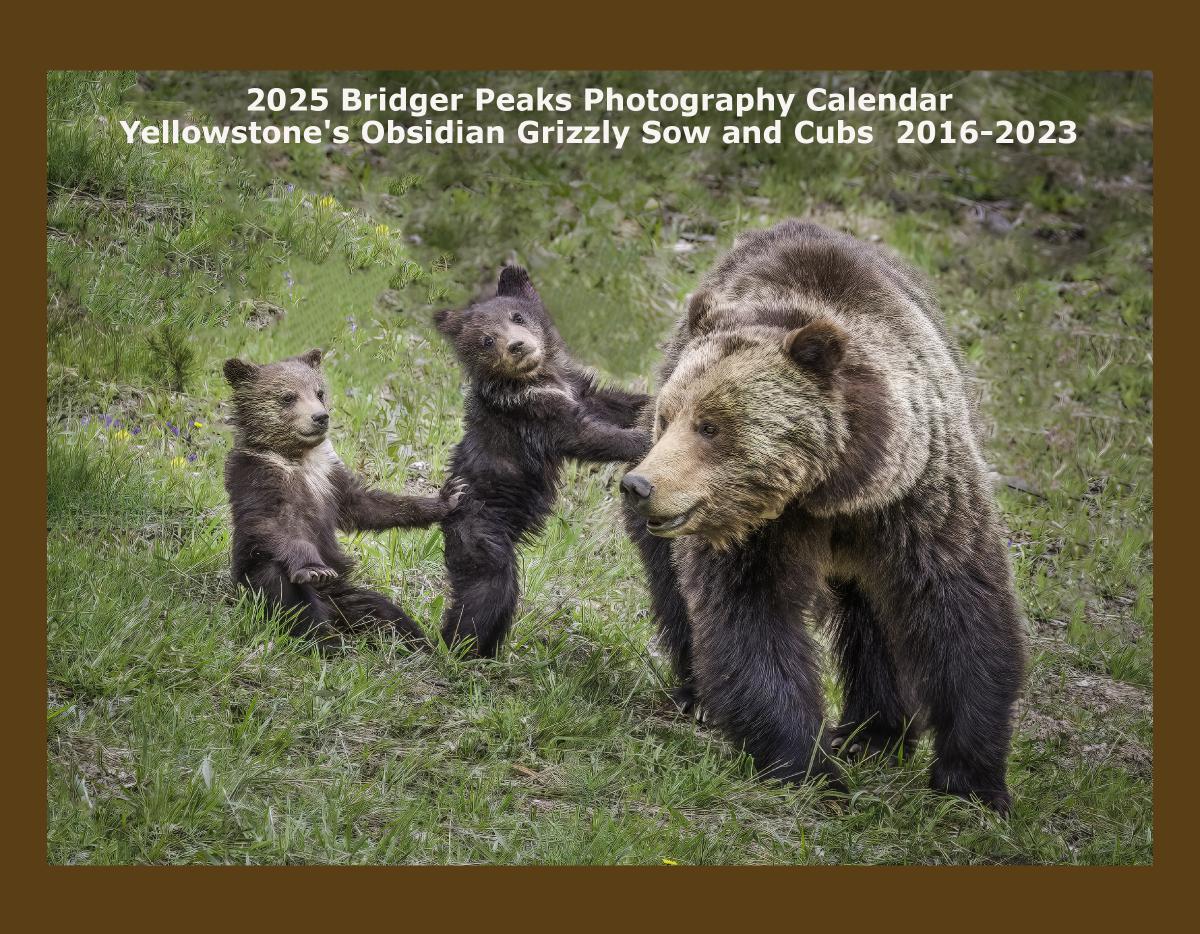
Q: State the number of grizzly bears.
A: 3